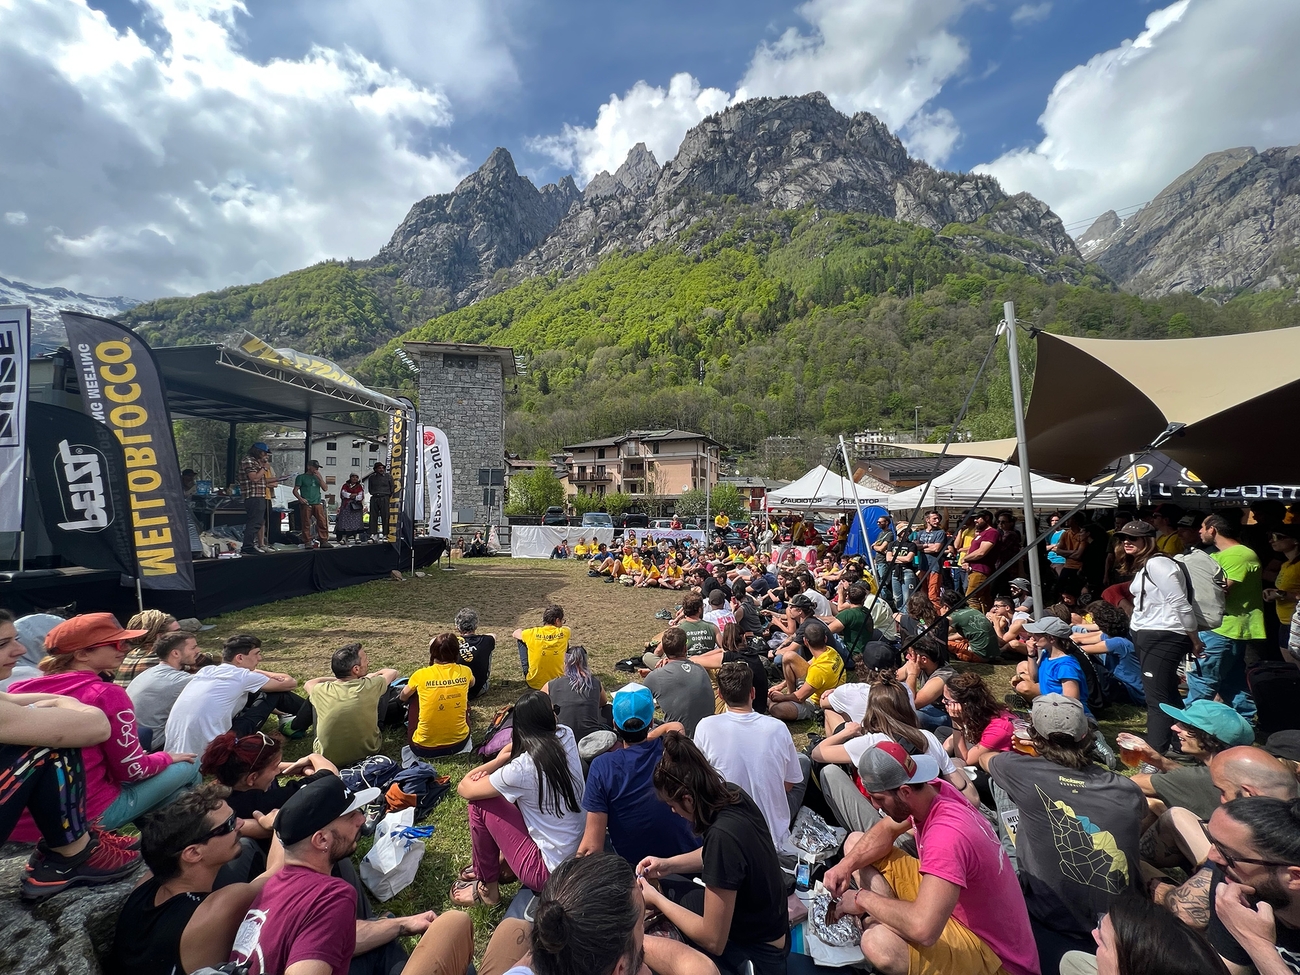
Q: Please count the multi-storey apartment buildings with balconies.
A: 1